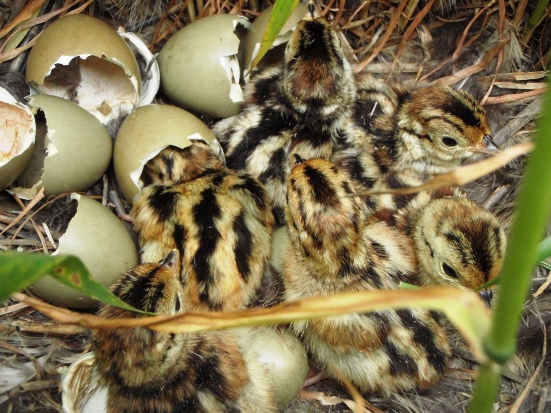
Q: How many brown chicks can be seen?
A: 6